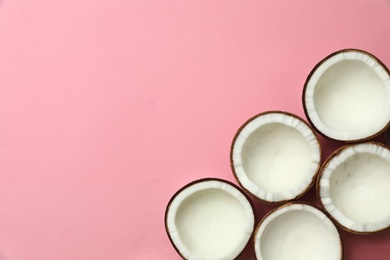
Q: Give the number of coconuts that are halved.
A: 5